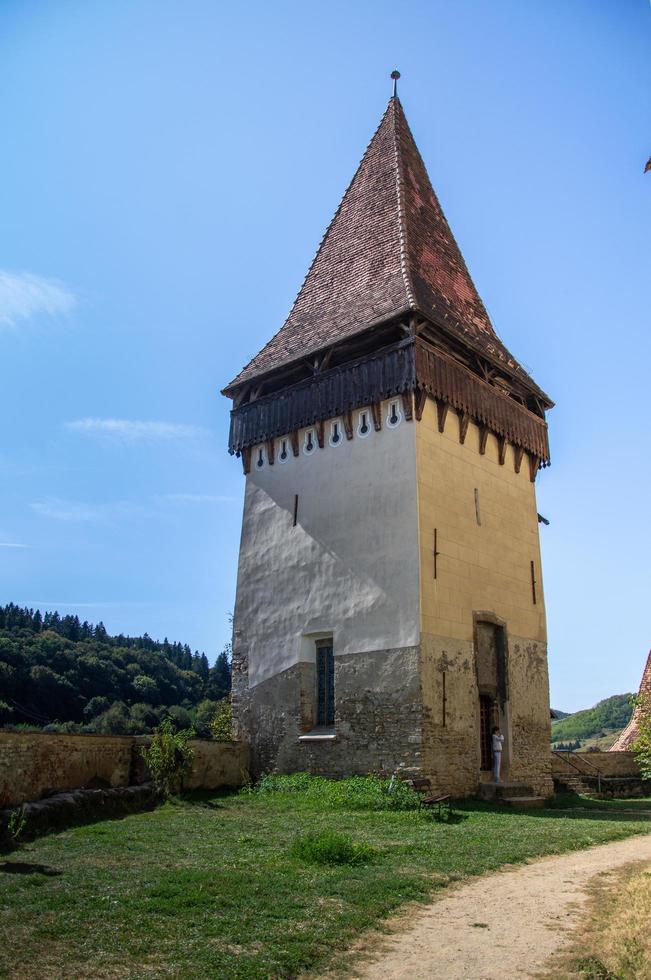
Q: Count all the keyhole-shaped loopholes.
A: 6